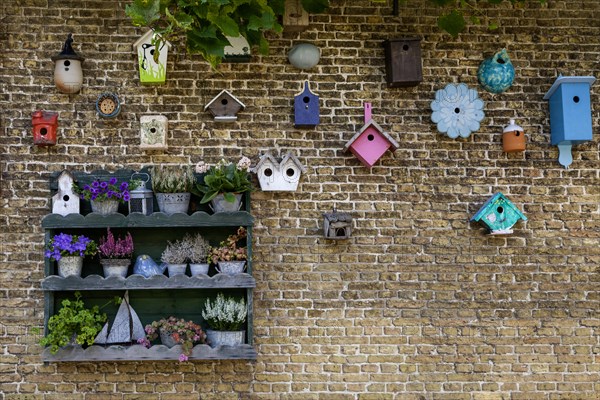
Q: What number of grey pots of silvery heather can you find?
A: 2